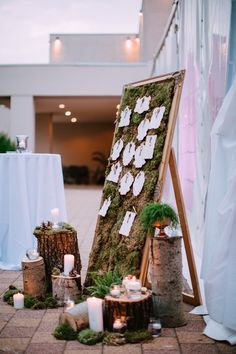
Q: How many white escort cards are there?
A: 13